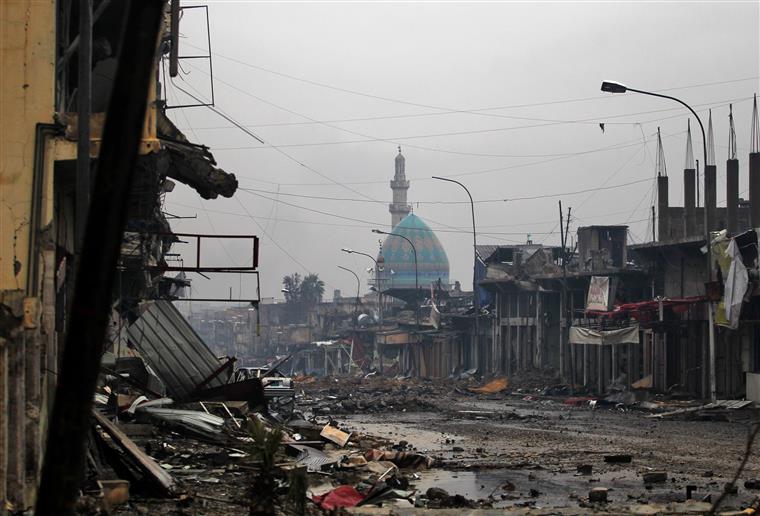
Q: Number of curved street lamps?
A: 5